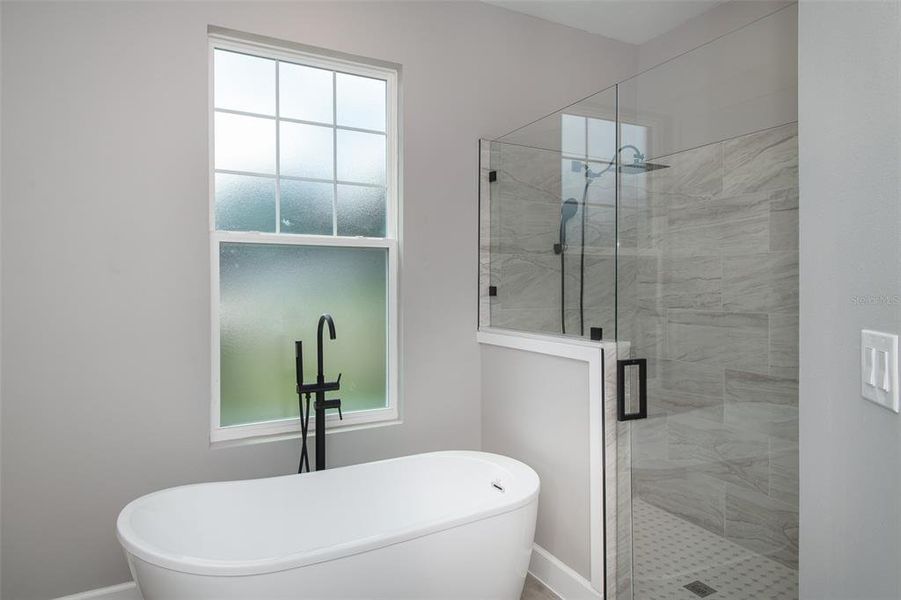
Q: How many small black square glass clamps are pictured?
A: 3